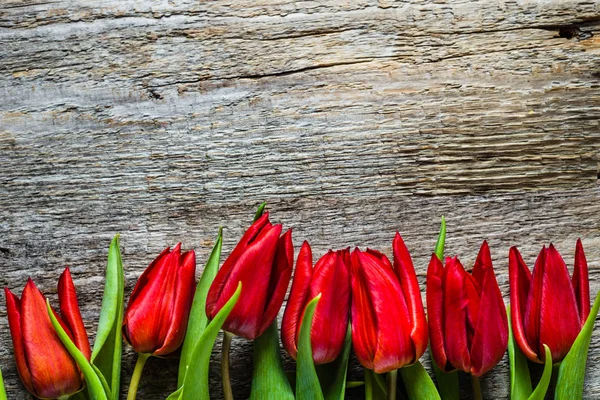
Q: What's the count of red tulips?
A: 7